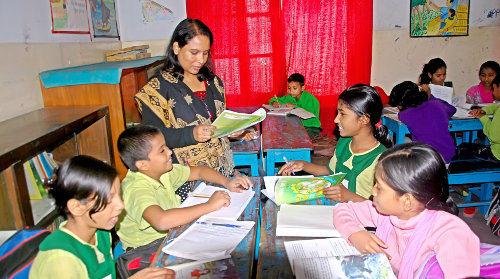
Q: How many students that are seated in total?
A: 9